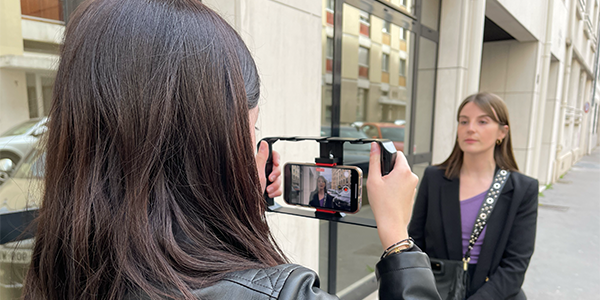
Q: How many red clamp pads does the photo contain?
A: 2